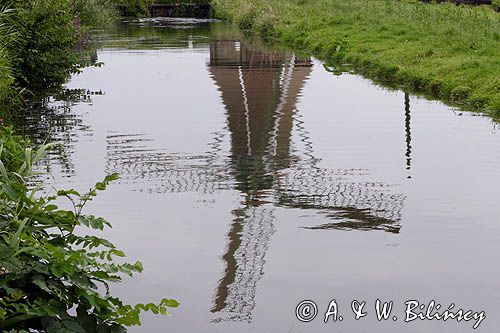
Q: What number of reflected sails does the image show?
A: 3